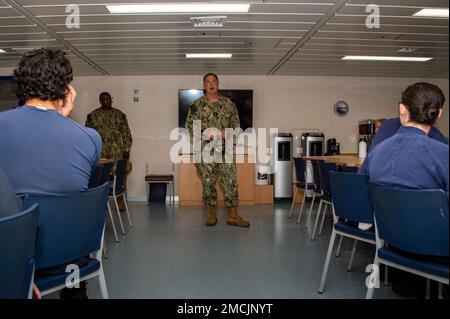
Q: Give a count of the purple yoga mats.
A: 0